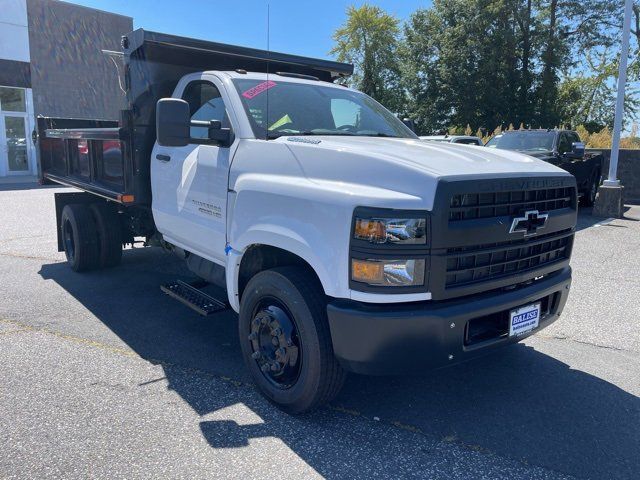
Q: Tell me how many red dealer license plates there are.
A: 0